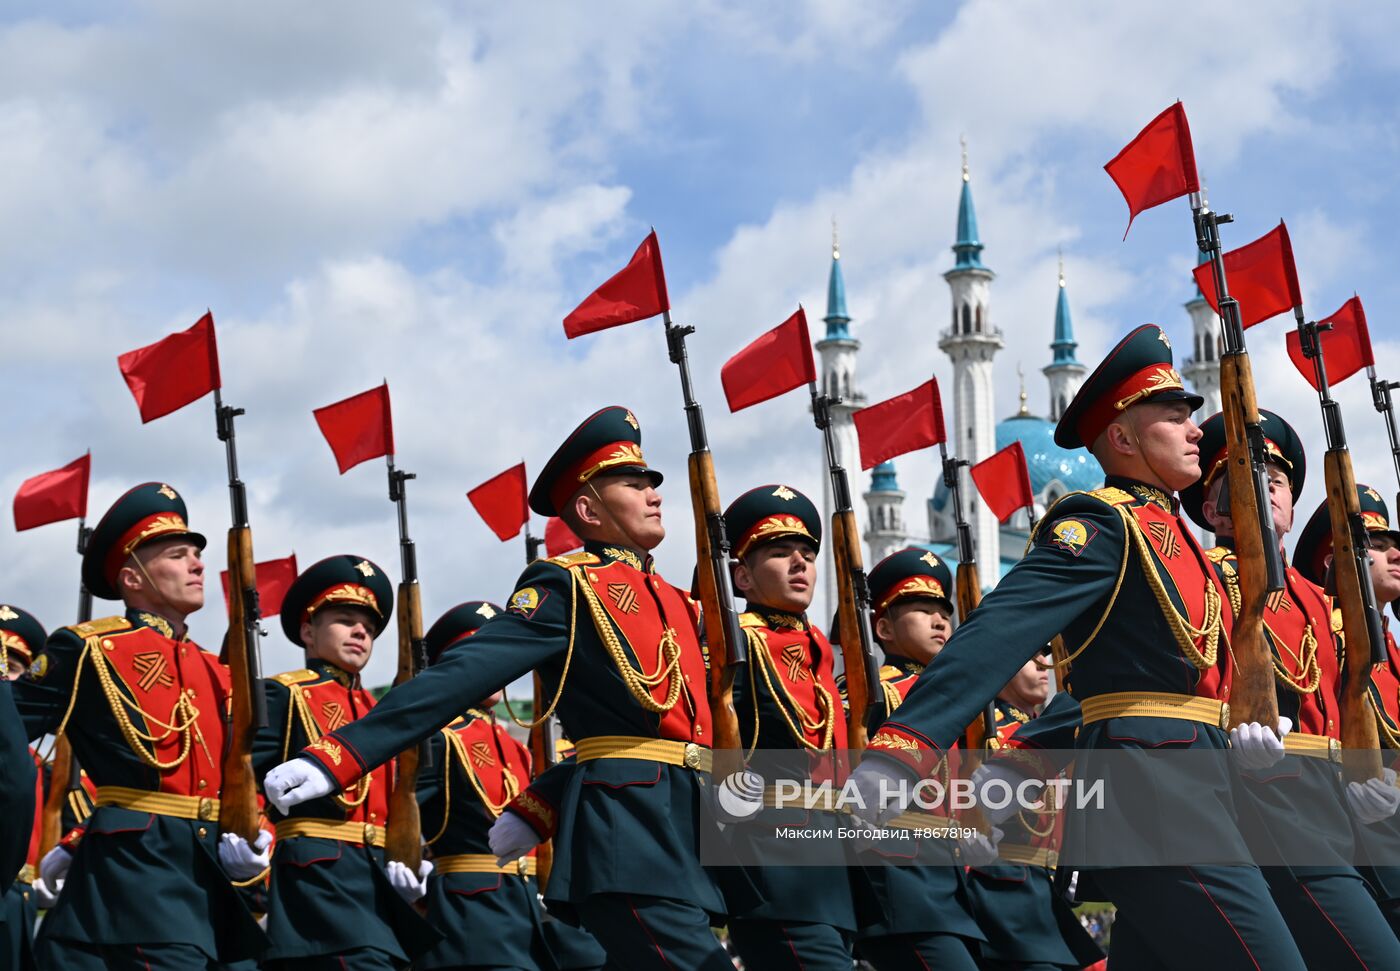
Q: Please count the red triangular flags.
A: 13